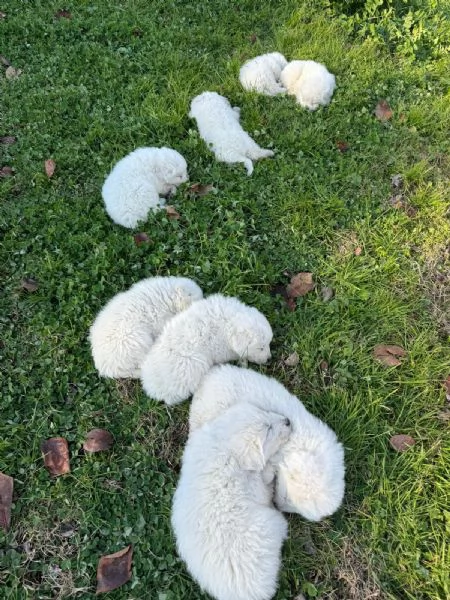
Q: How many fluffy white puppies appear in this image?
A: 8